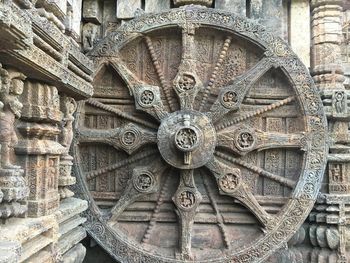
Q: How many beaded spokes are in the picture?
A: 8